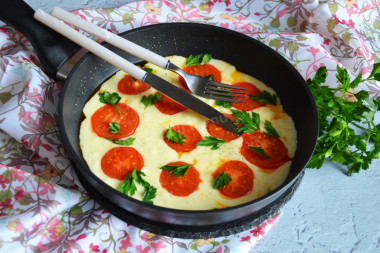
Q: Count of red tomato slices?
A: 11